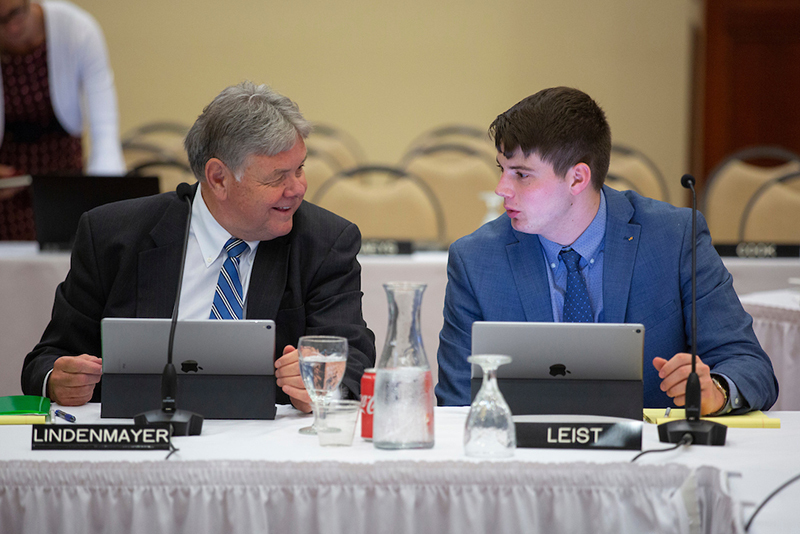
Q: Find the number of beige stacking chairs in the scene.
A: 12